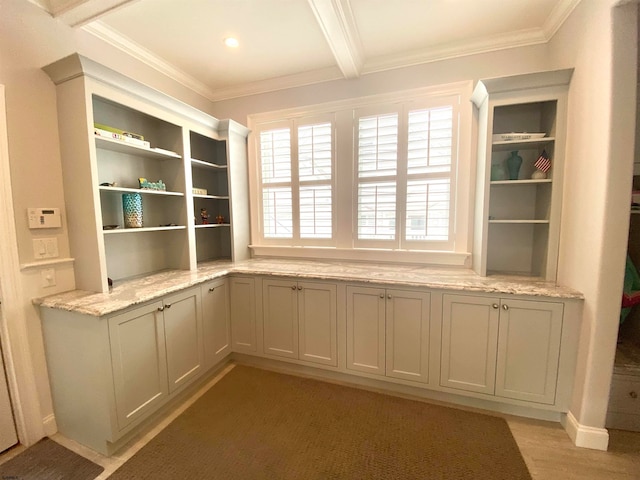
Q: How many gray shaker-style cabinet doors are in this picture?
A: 10